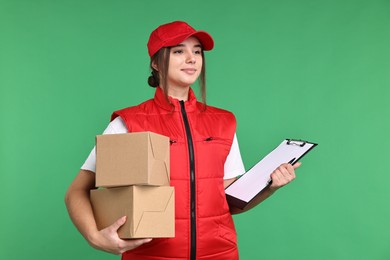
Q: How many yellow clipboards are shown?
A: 0